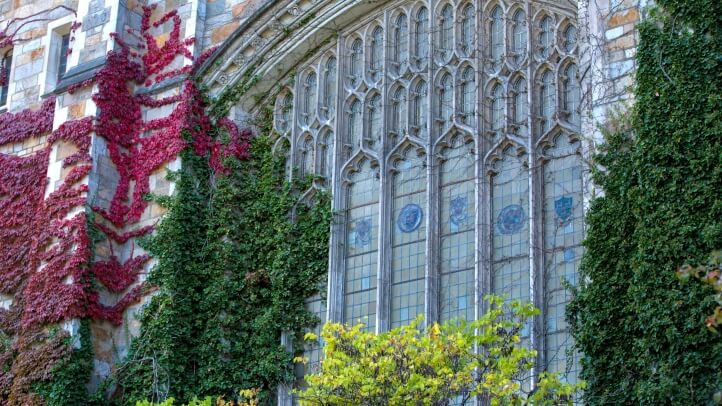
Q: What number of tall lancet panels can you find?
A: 5